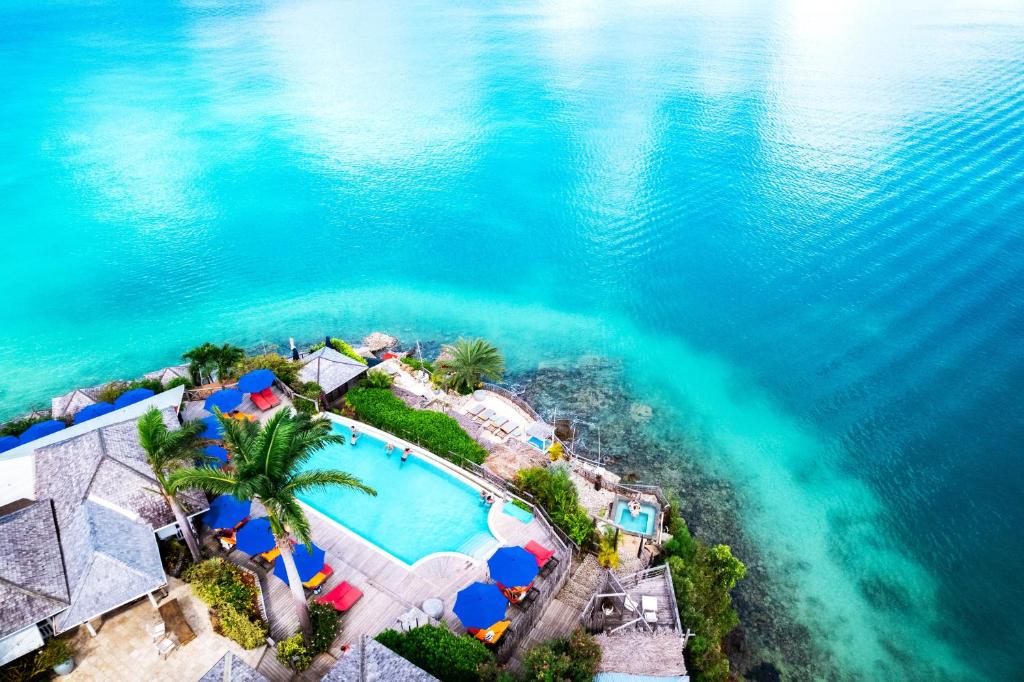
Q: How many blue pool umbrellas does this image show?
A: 13